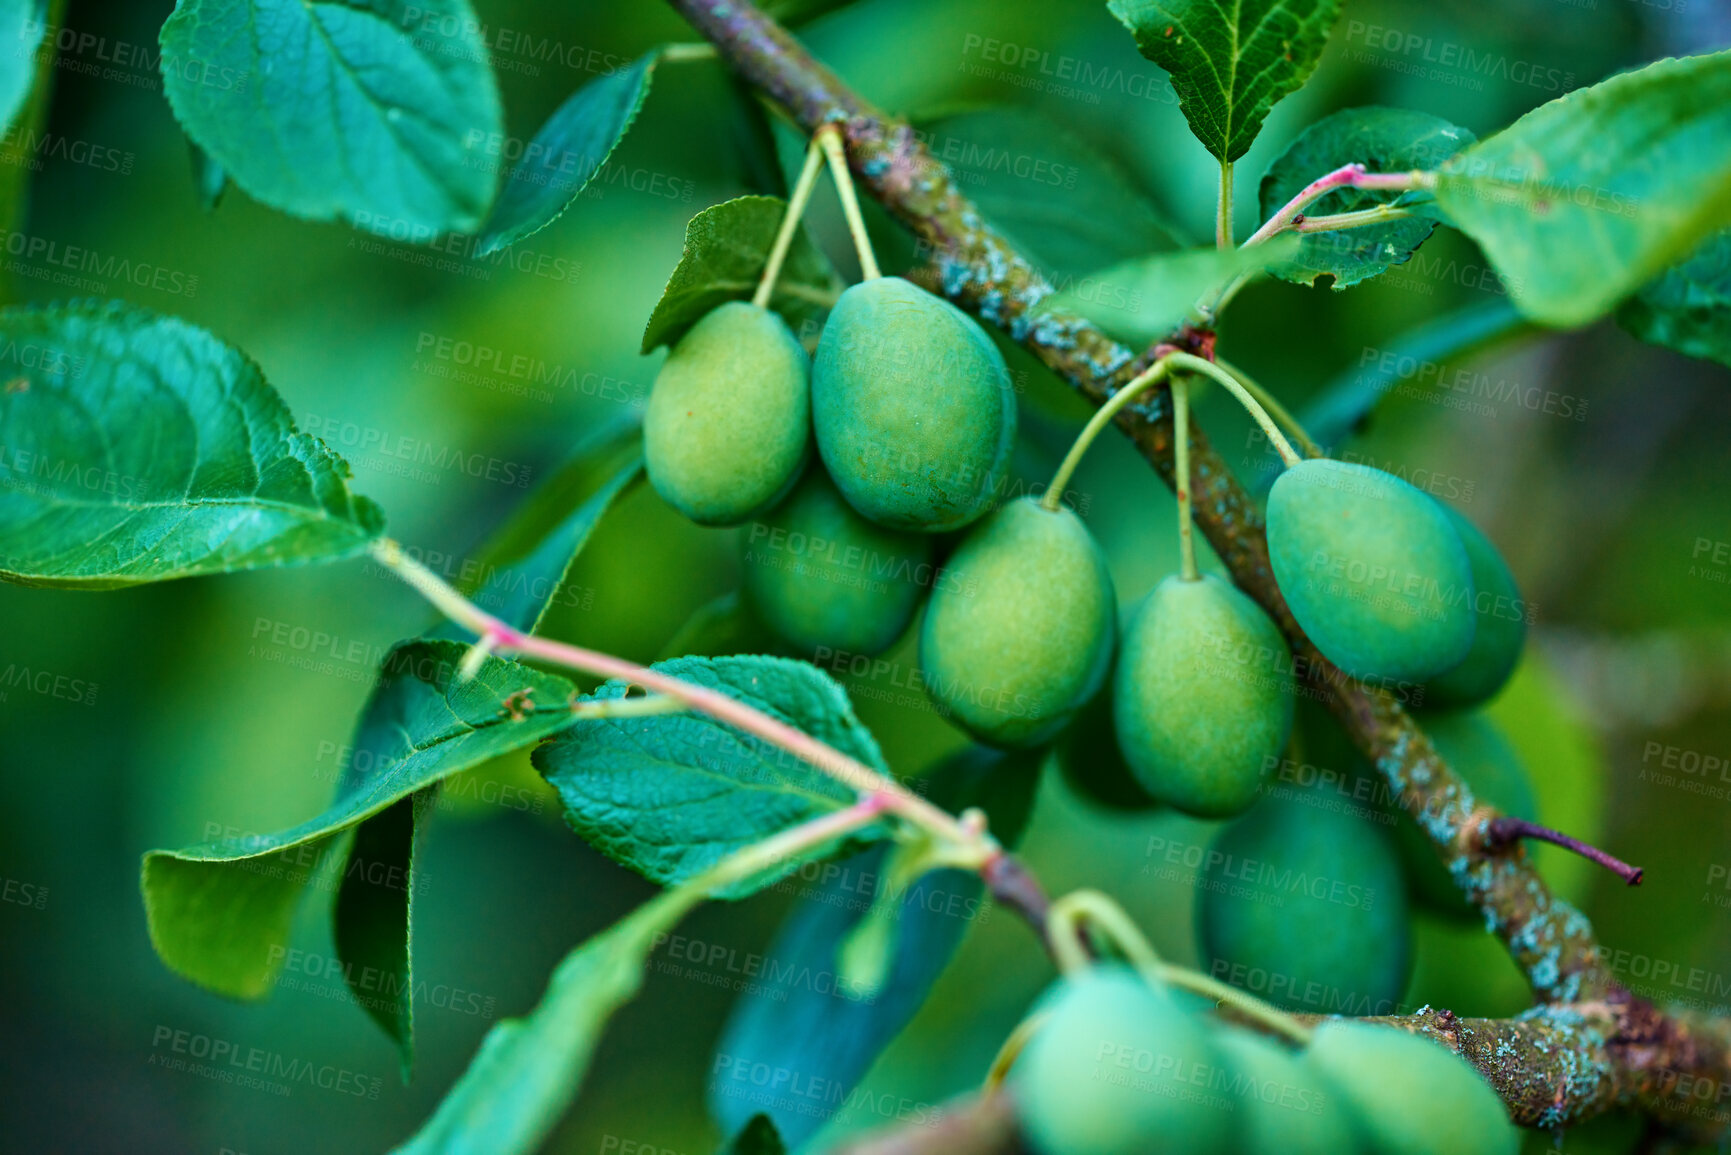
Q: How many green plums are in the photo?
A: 13